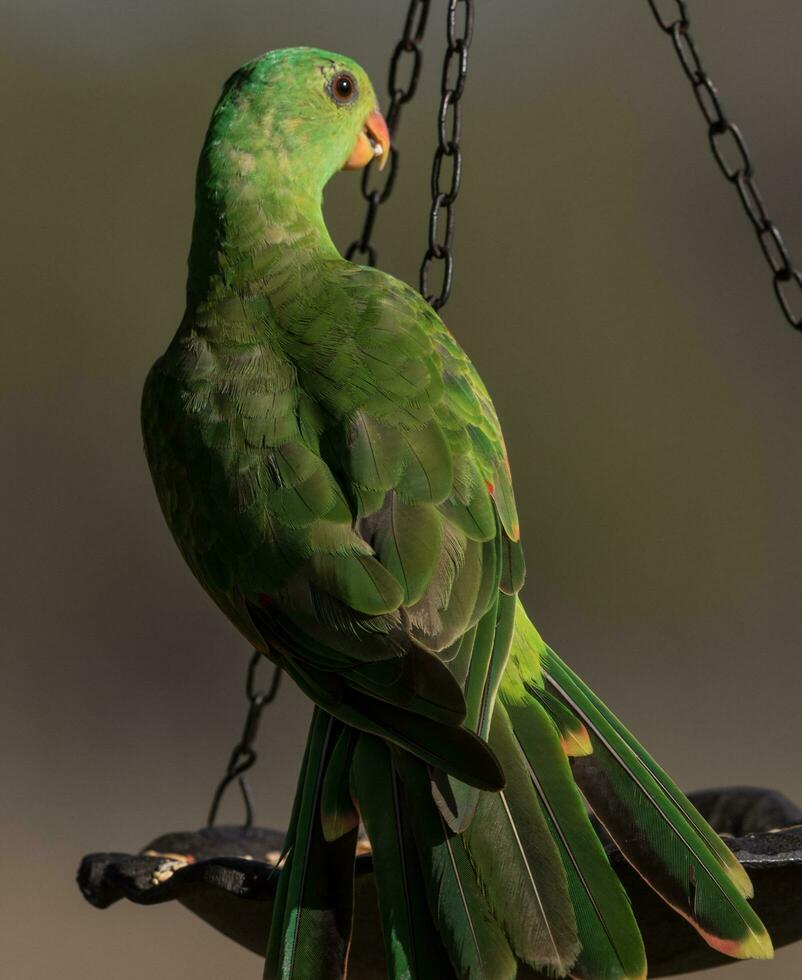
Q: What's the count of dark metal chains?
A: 3